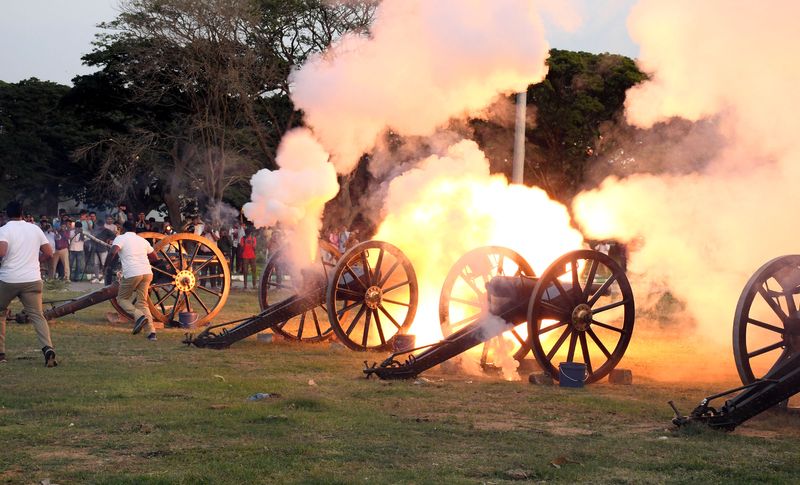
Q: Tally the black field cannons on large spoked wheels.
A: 4